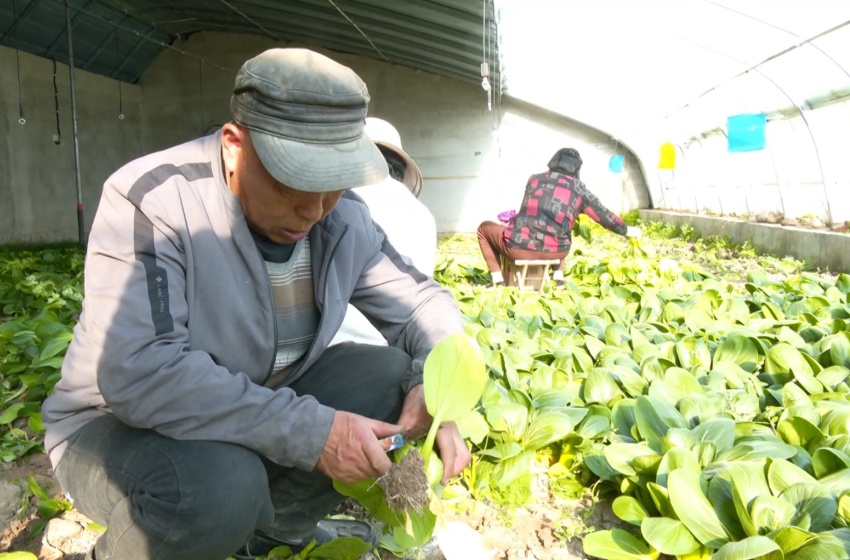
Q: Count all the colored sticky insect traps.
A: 3